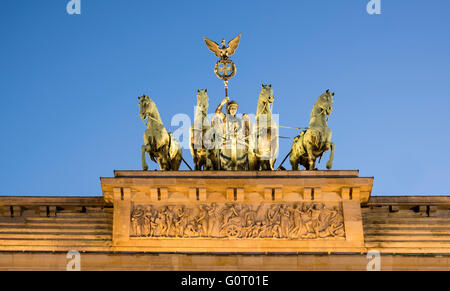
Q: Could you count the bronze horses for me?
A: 4